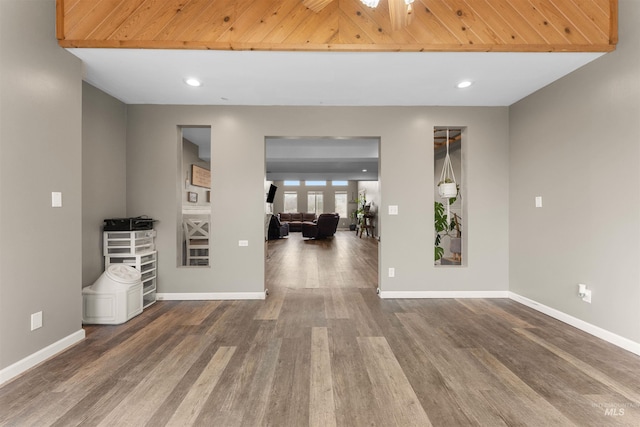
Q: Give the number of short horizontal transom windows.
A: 3